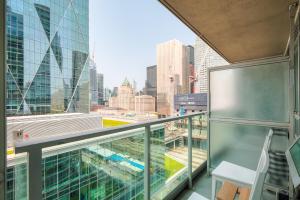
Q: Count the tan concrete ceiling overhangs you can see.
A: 1